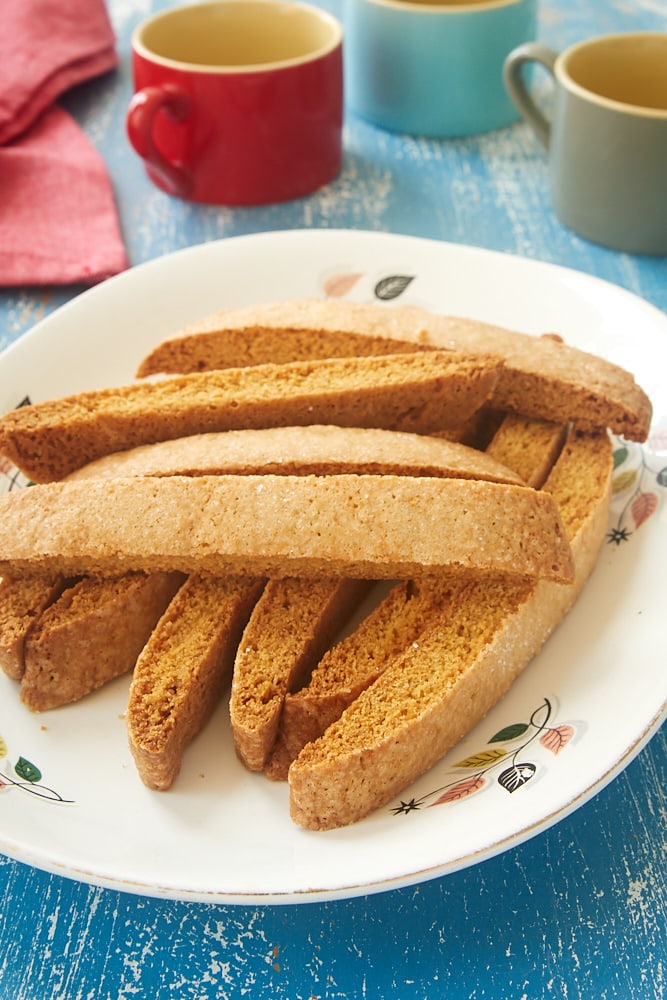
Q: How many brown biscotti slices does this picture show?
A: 10